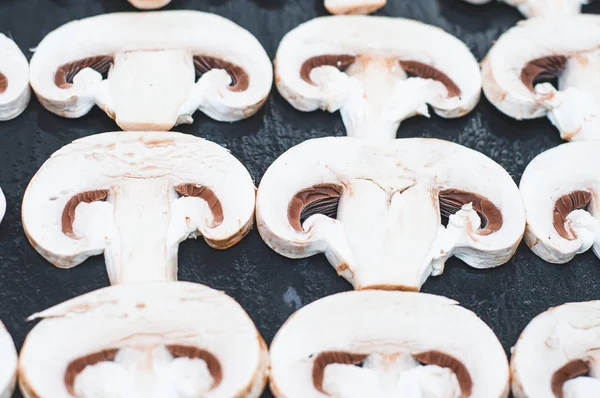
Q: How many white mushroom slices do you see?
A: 15